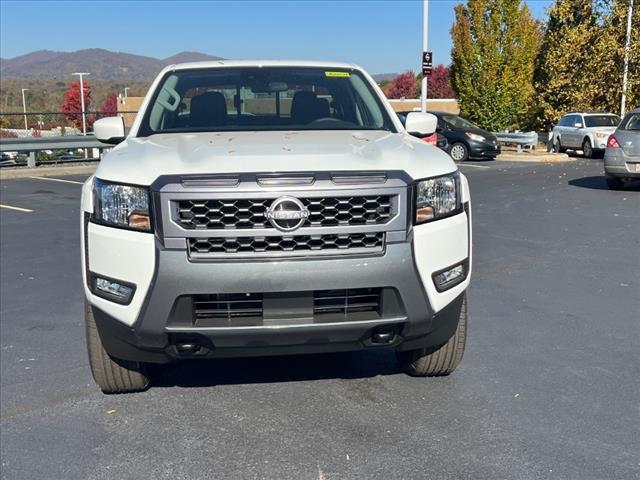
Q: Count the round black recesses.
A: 2